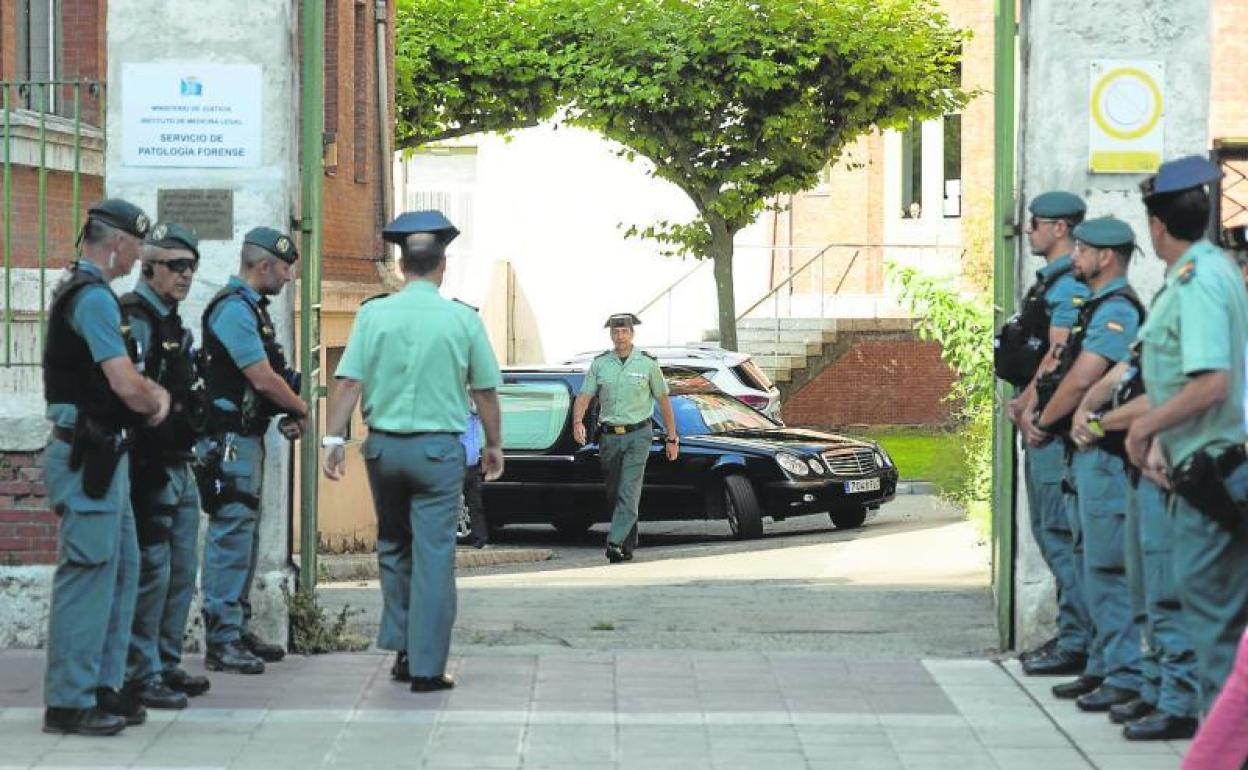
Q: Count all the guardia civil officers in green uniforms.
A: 3